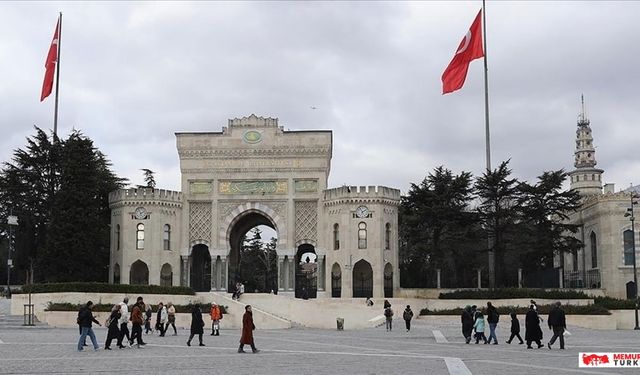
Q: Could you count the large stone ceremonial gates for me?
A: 1